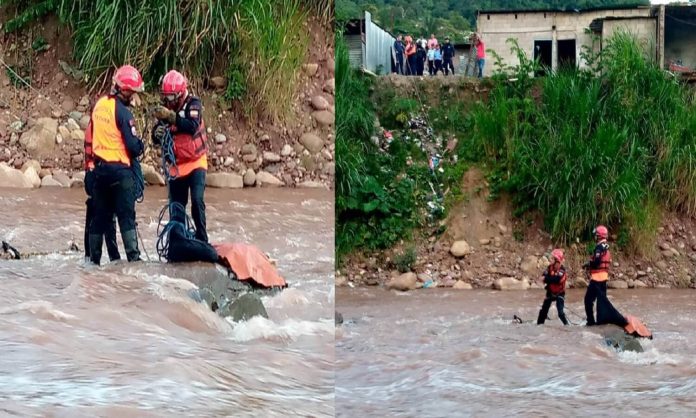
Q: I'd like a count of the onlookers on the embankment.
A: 9